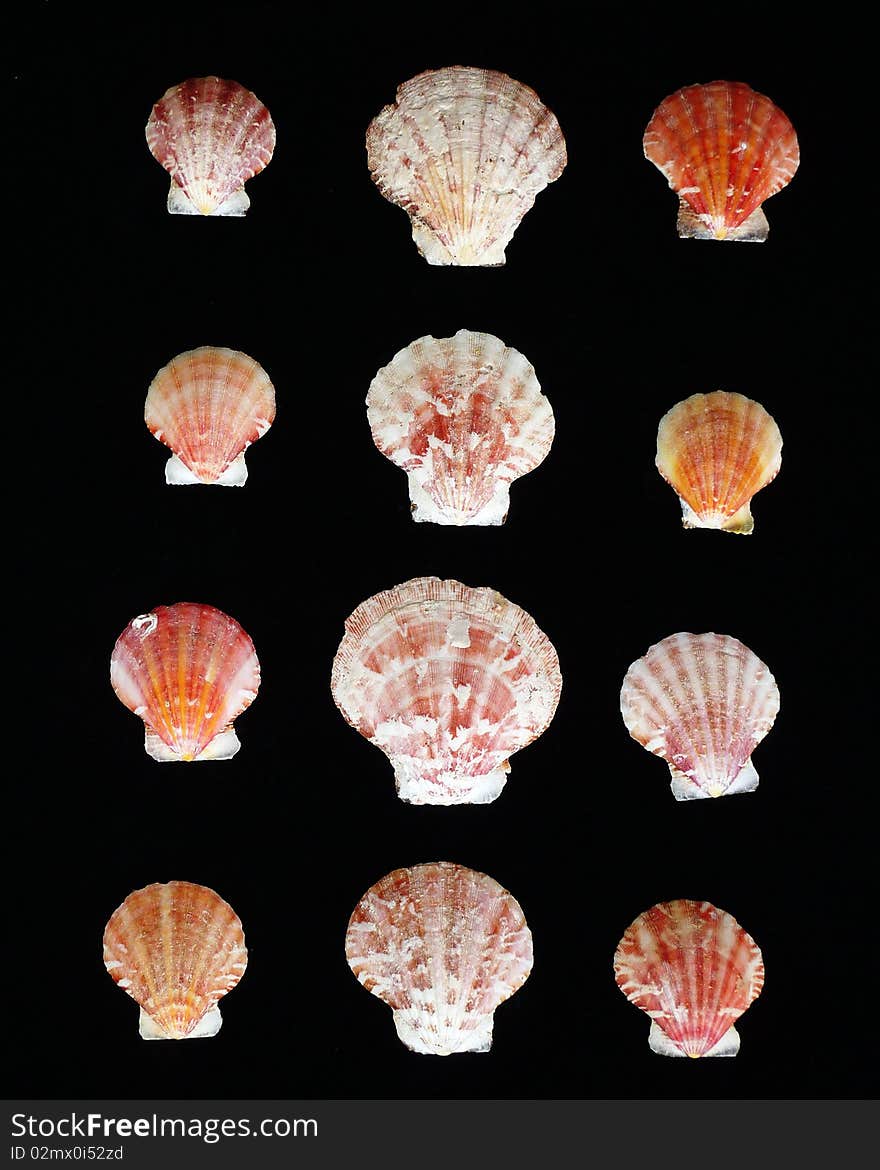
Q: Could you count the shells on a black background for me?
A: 12